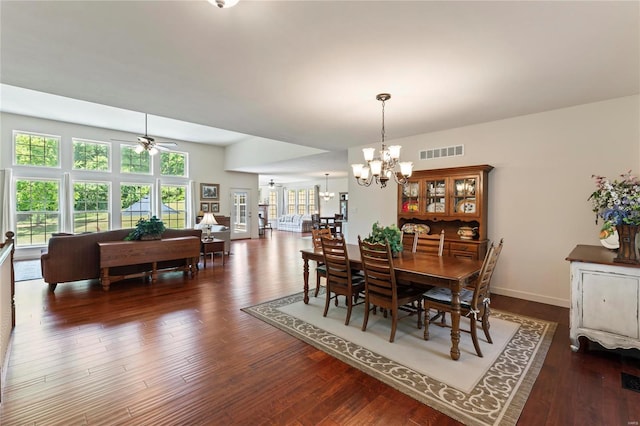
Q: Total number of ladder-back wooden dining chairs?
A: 6